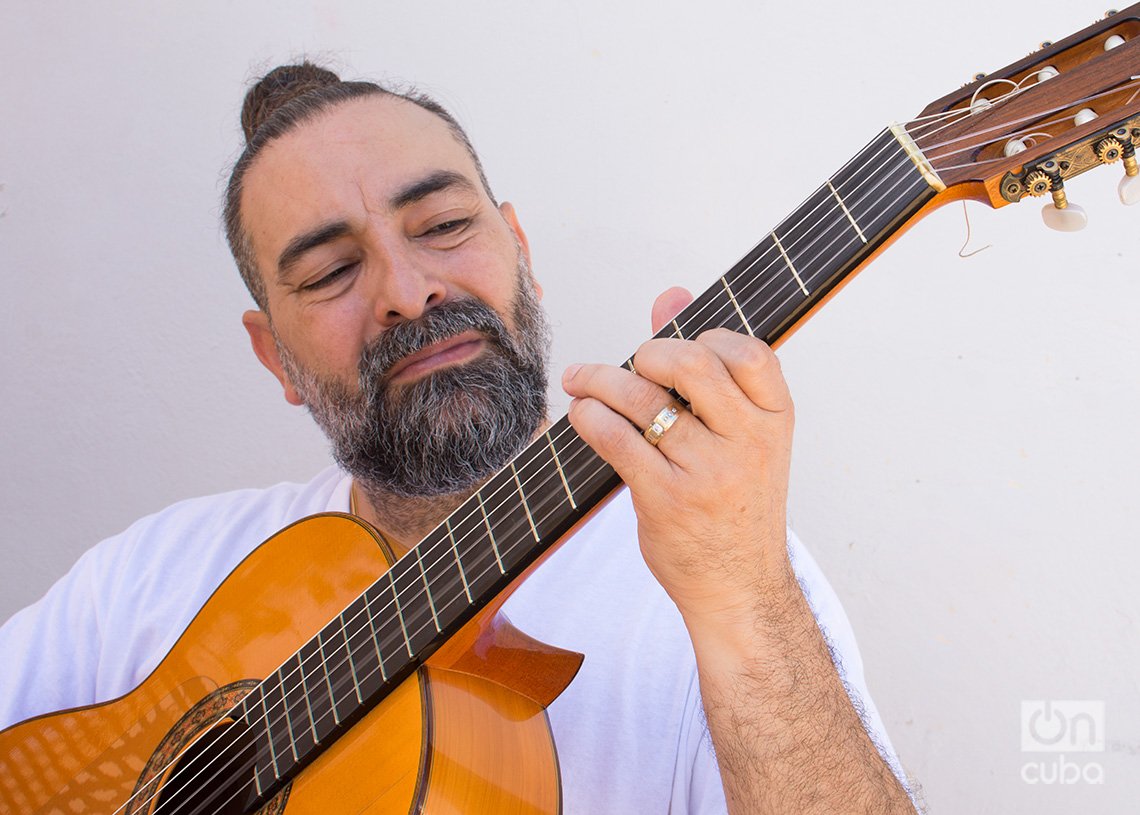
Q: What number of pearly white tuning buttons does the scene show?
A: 2